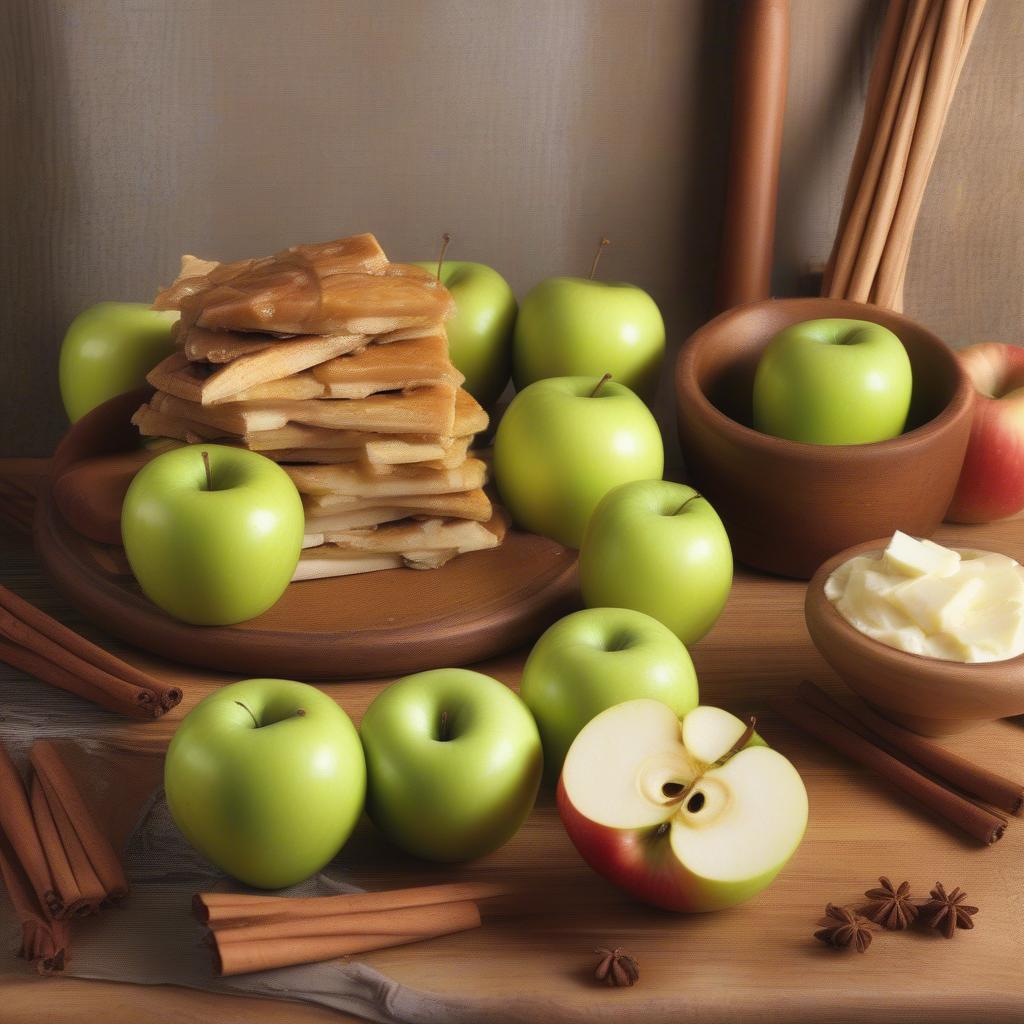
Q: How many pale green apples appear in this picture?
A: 10